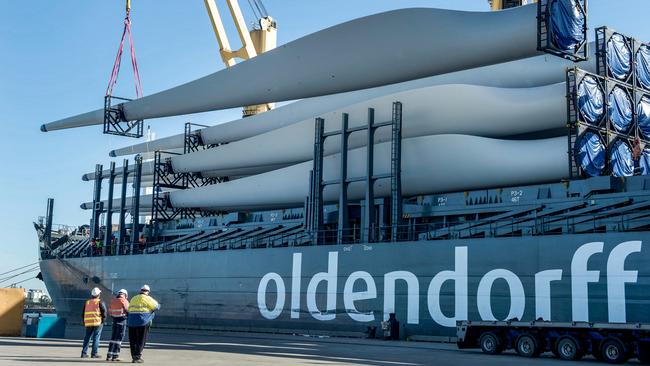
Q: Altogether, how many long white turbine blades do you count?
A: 4